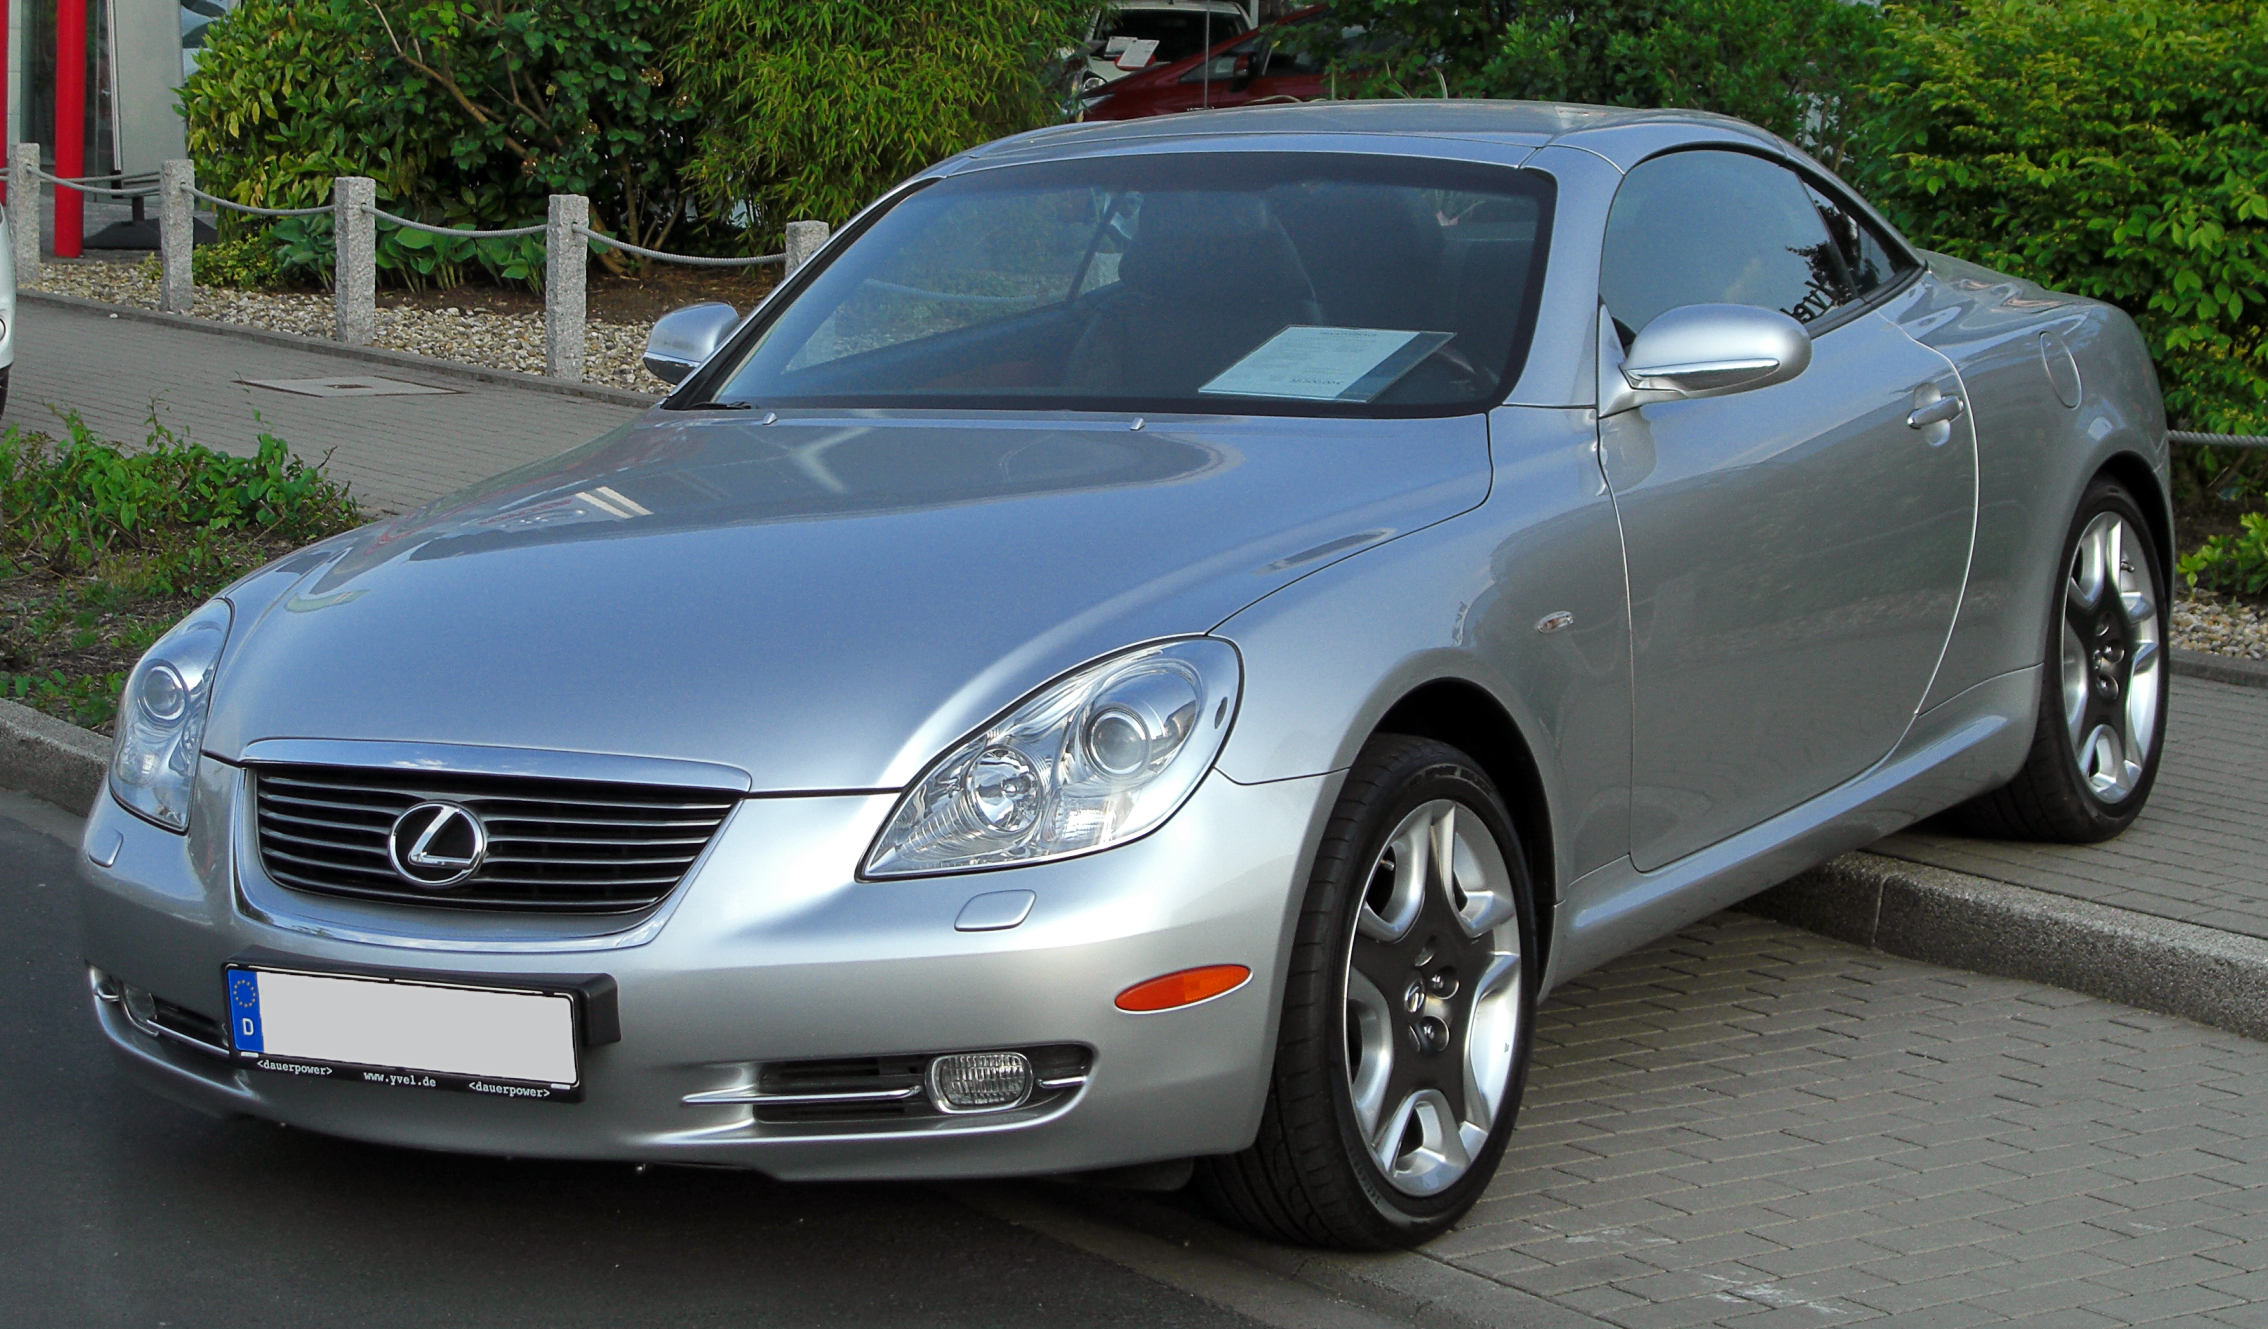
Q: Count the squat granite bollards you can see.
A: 5